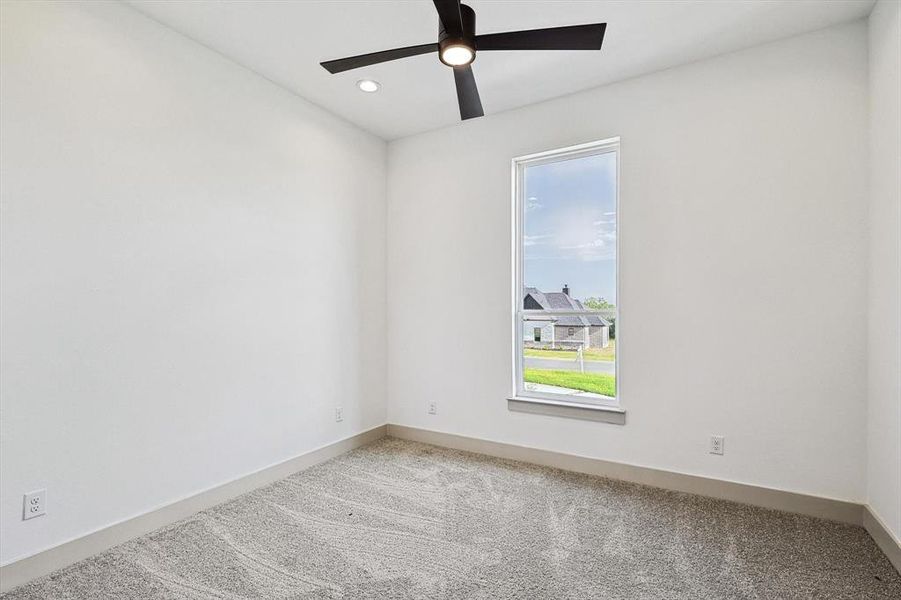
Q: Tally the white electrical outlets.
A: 4